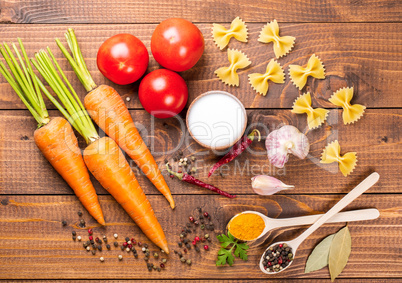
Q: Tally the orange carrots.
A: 3